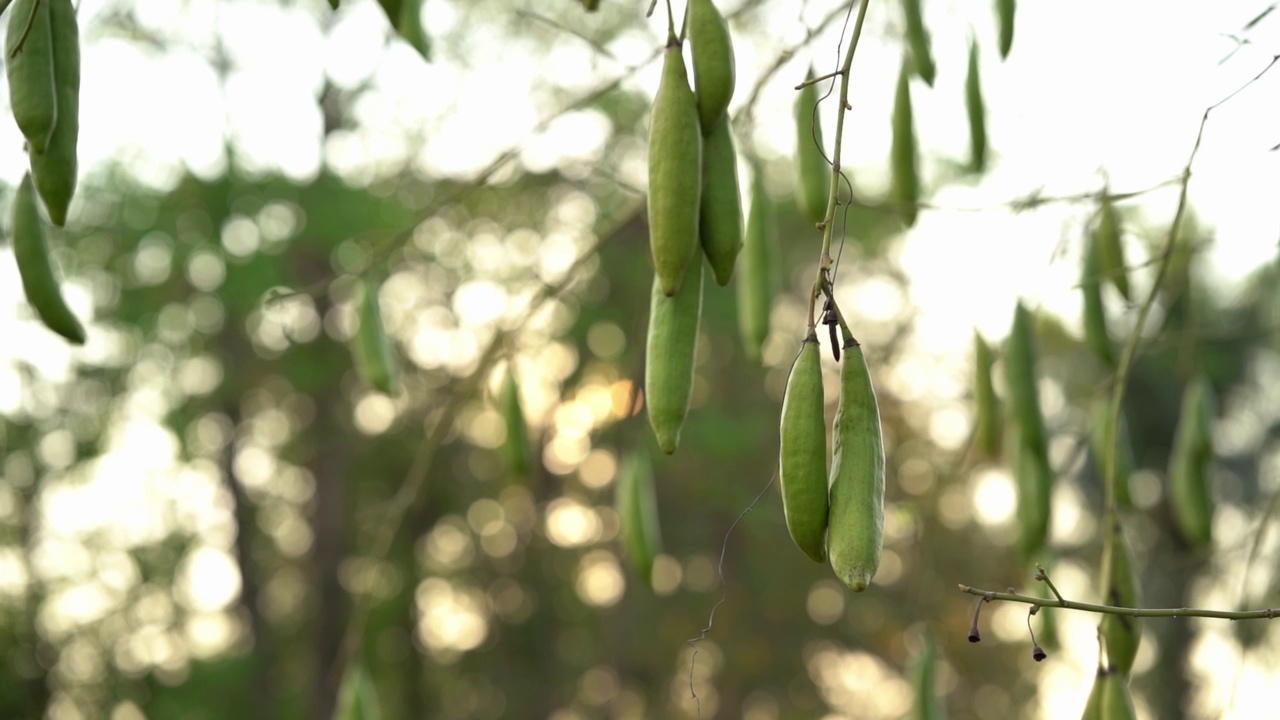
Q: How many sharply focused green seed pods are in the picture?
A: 6